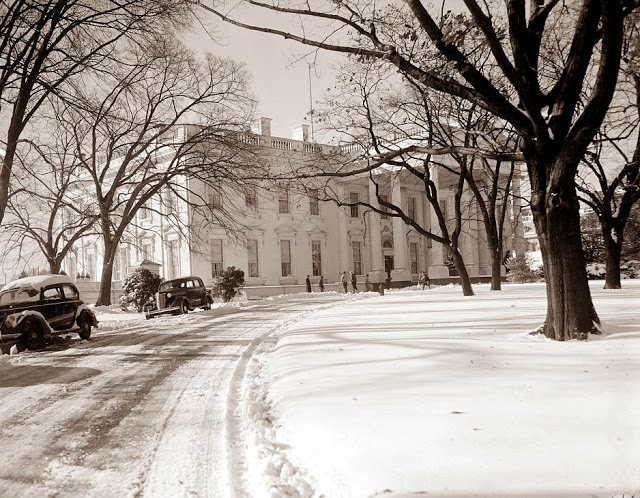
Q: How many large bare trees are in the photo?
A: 7